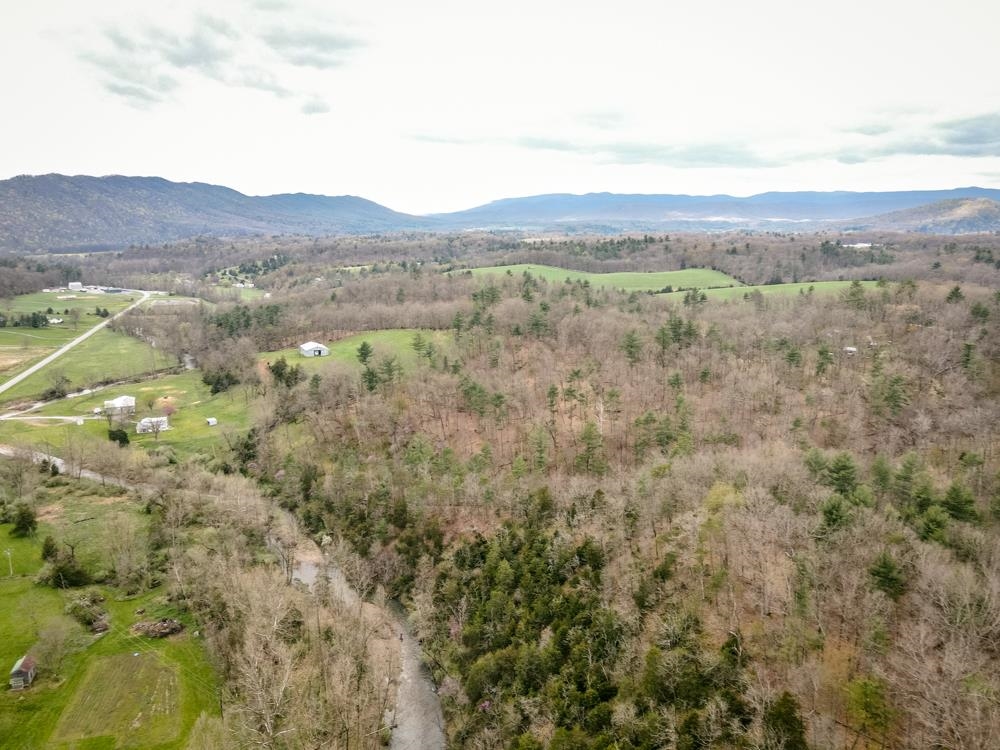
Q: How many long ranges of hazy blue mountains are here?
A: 2